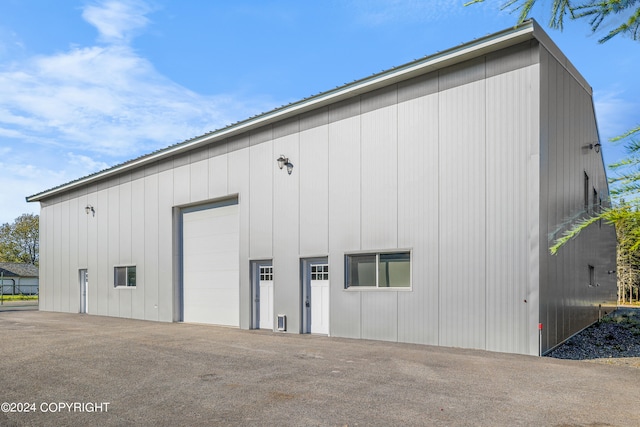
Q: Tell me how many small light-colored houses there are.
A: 1